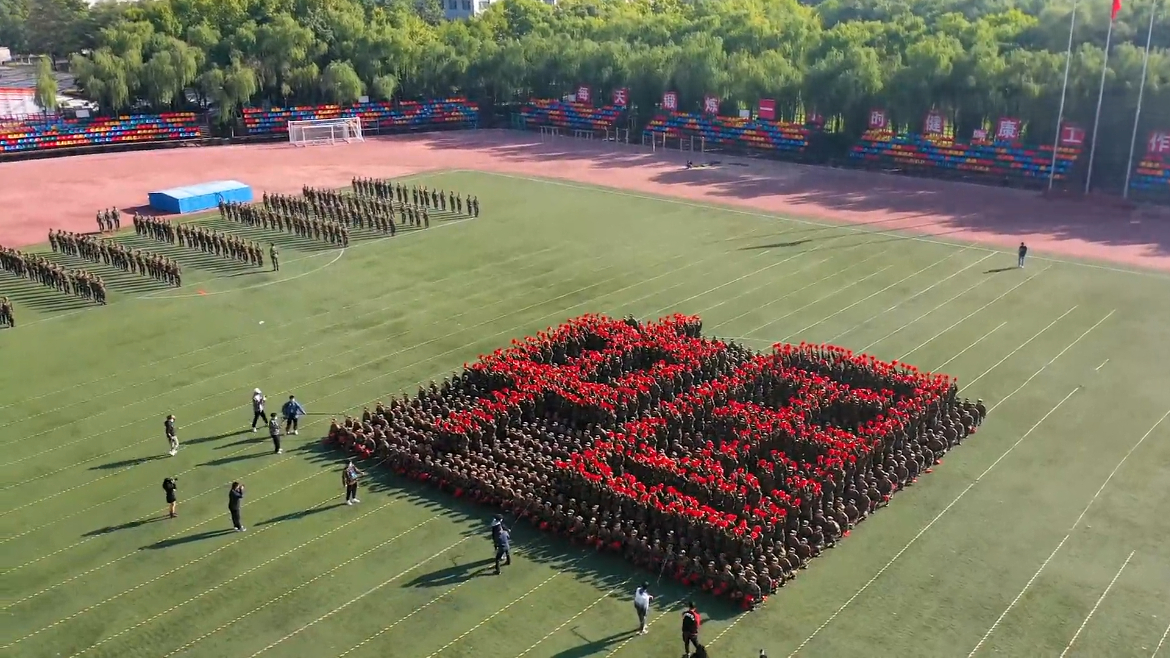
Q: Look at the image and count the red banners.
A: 11